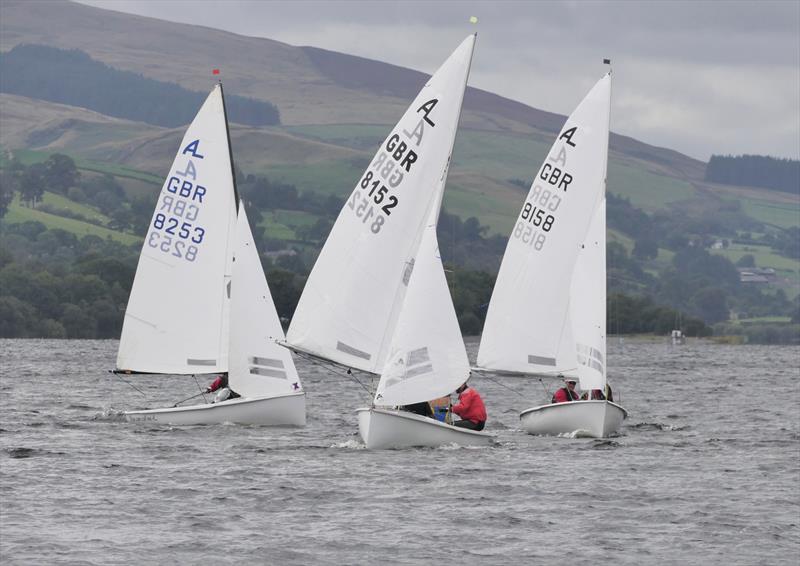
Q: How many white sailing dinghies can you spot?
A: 3